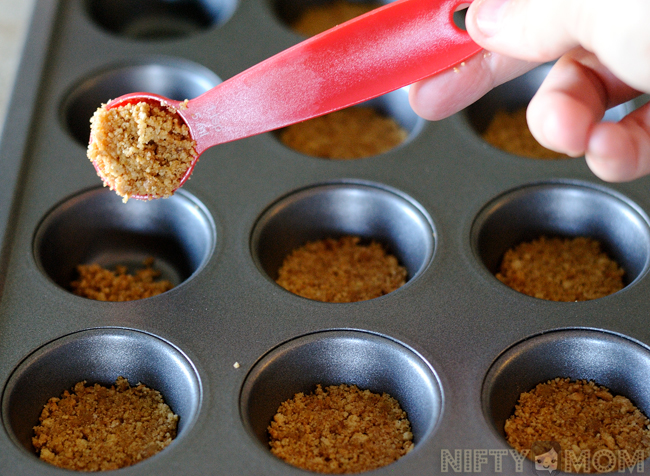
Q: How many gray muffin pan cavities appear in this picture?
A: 11